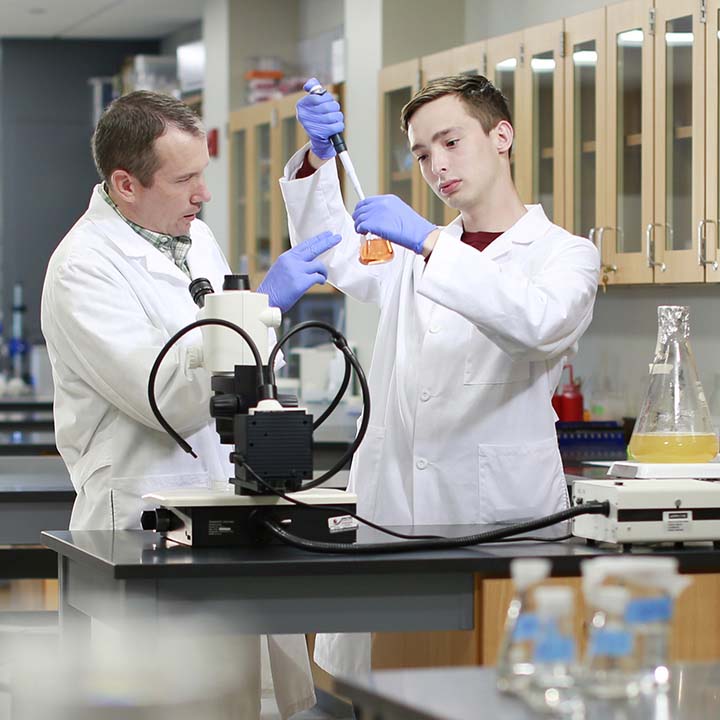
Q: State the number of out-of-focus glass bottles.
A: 4